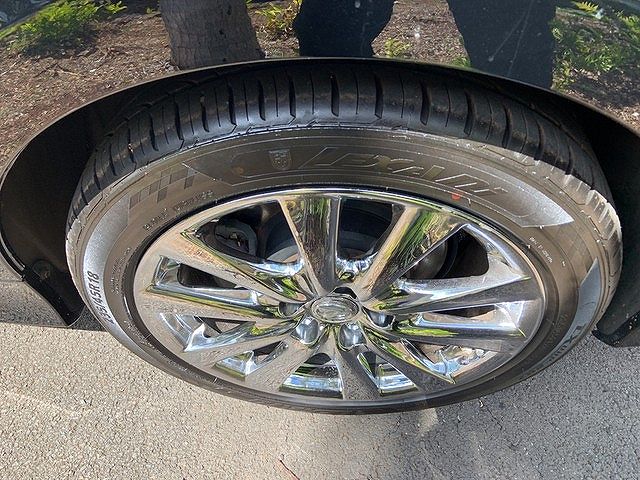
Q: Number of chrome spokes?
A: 10